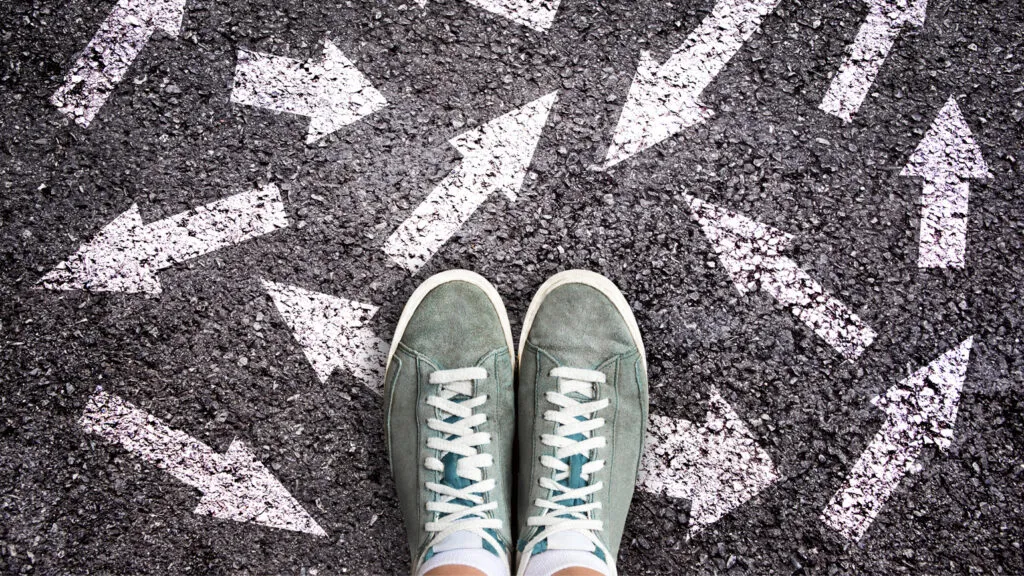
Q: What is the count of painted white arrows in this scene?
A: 13